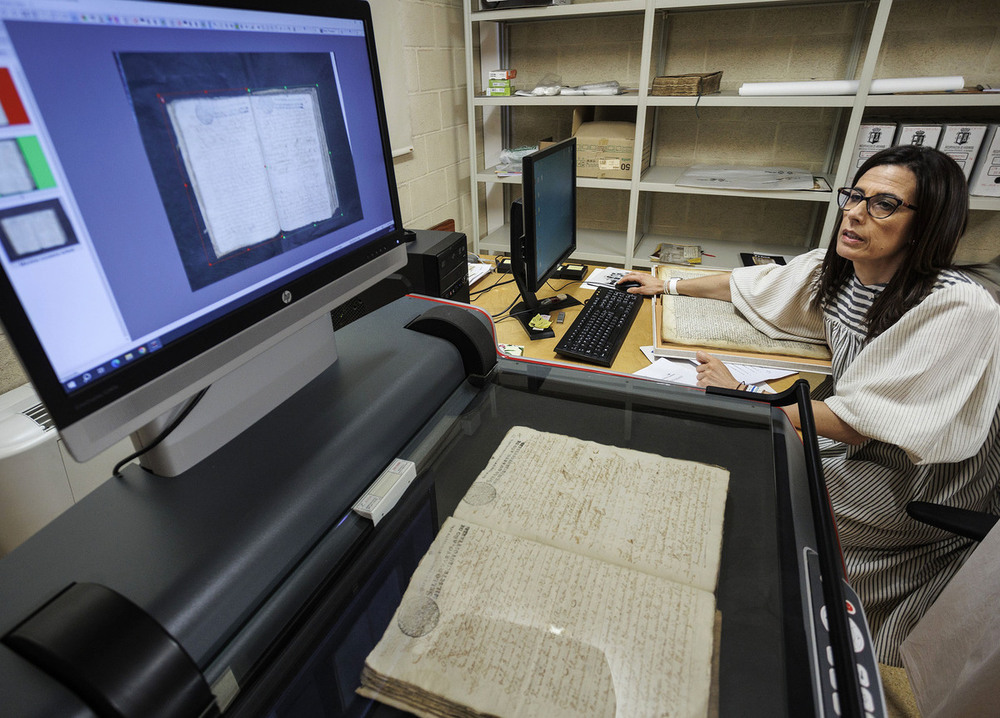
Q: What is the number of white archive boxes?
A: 4